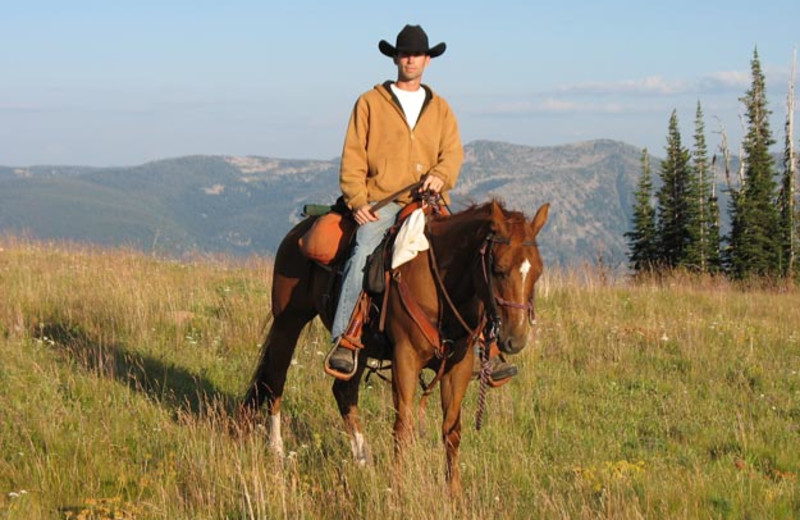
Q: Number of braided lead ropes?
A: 1